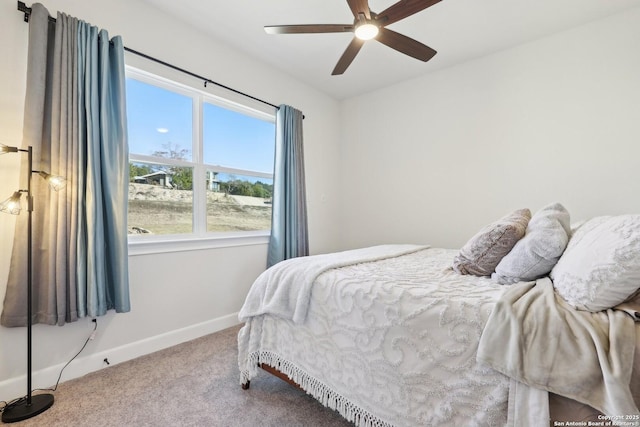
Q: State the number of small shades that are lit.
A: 3